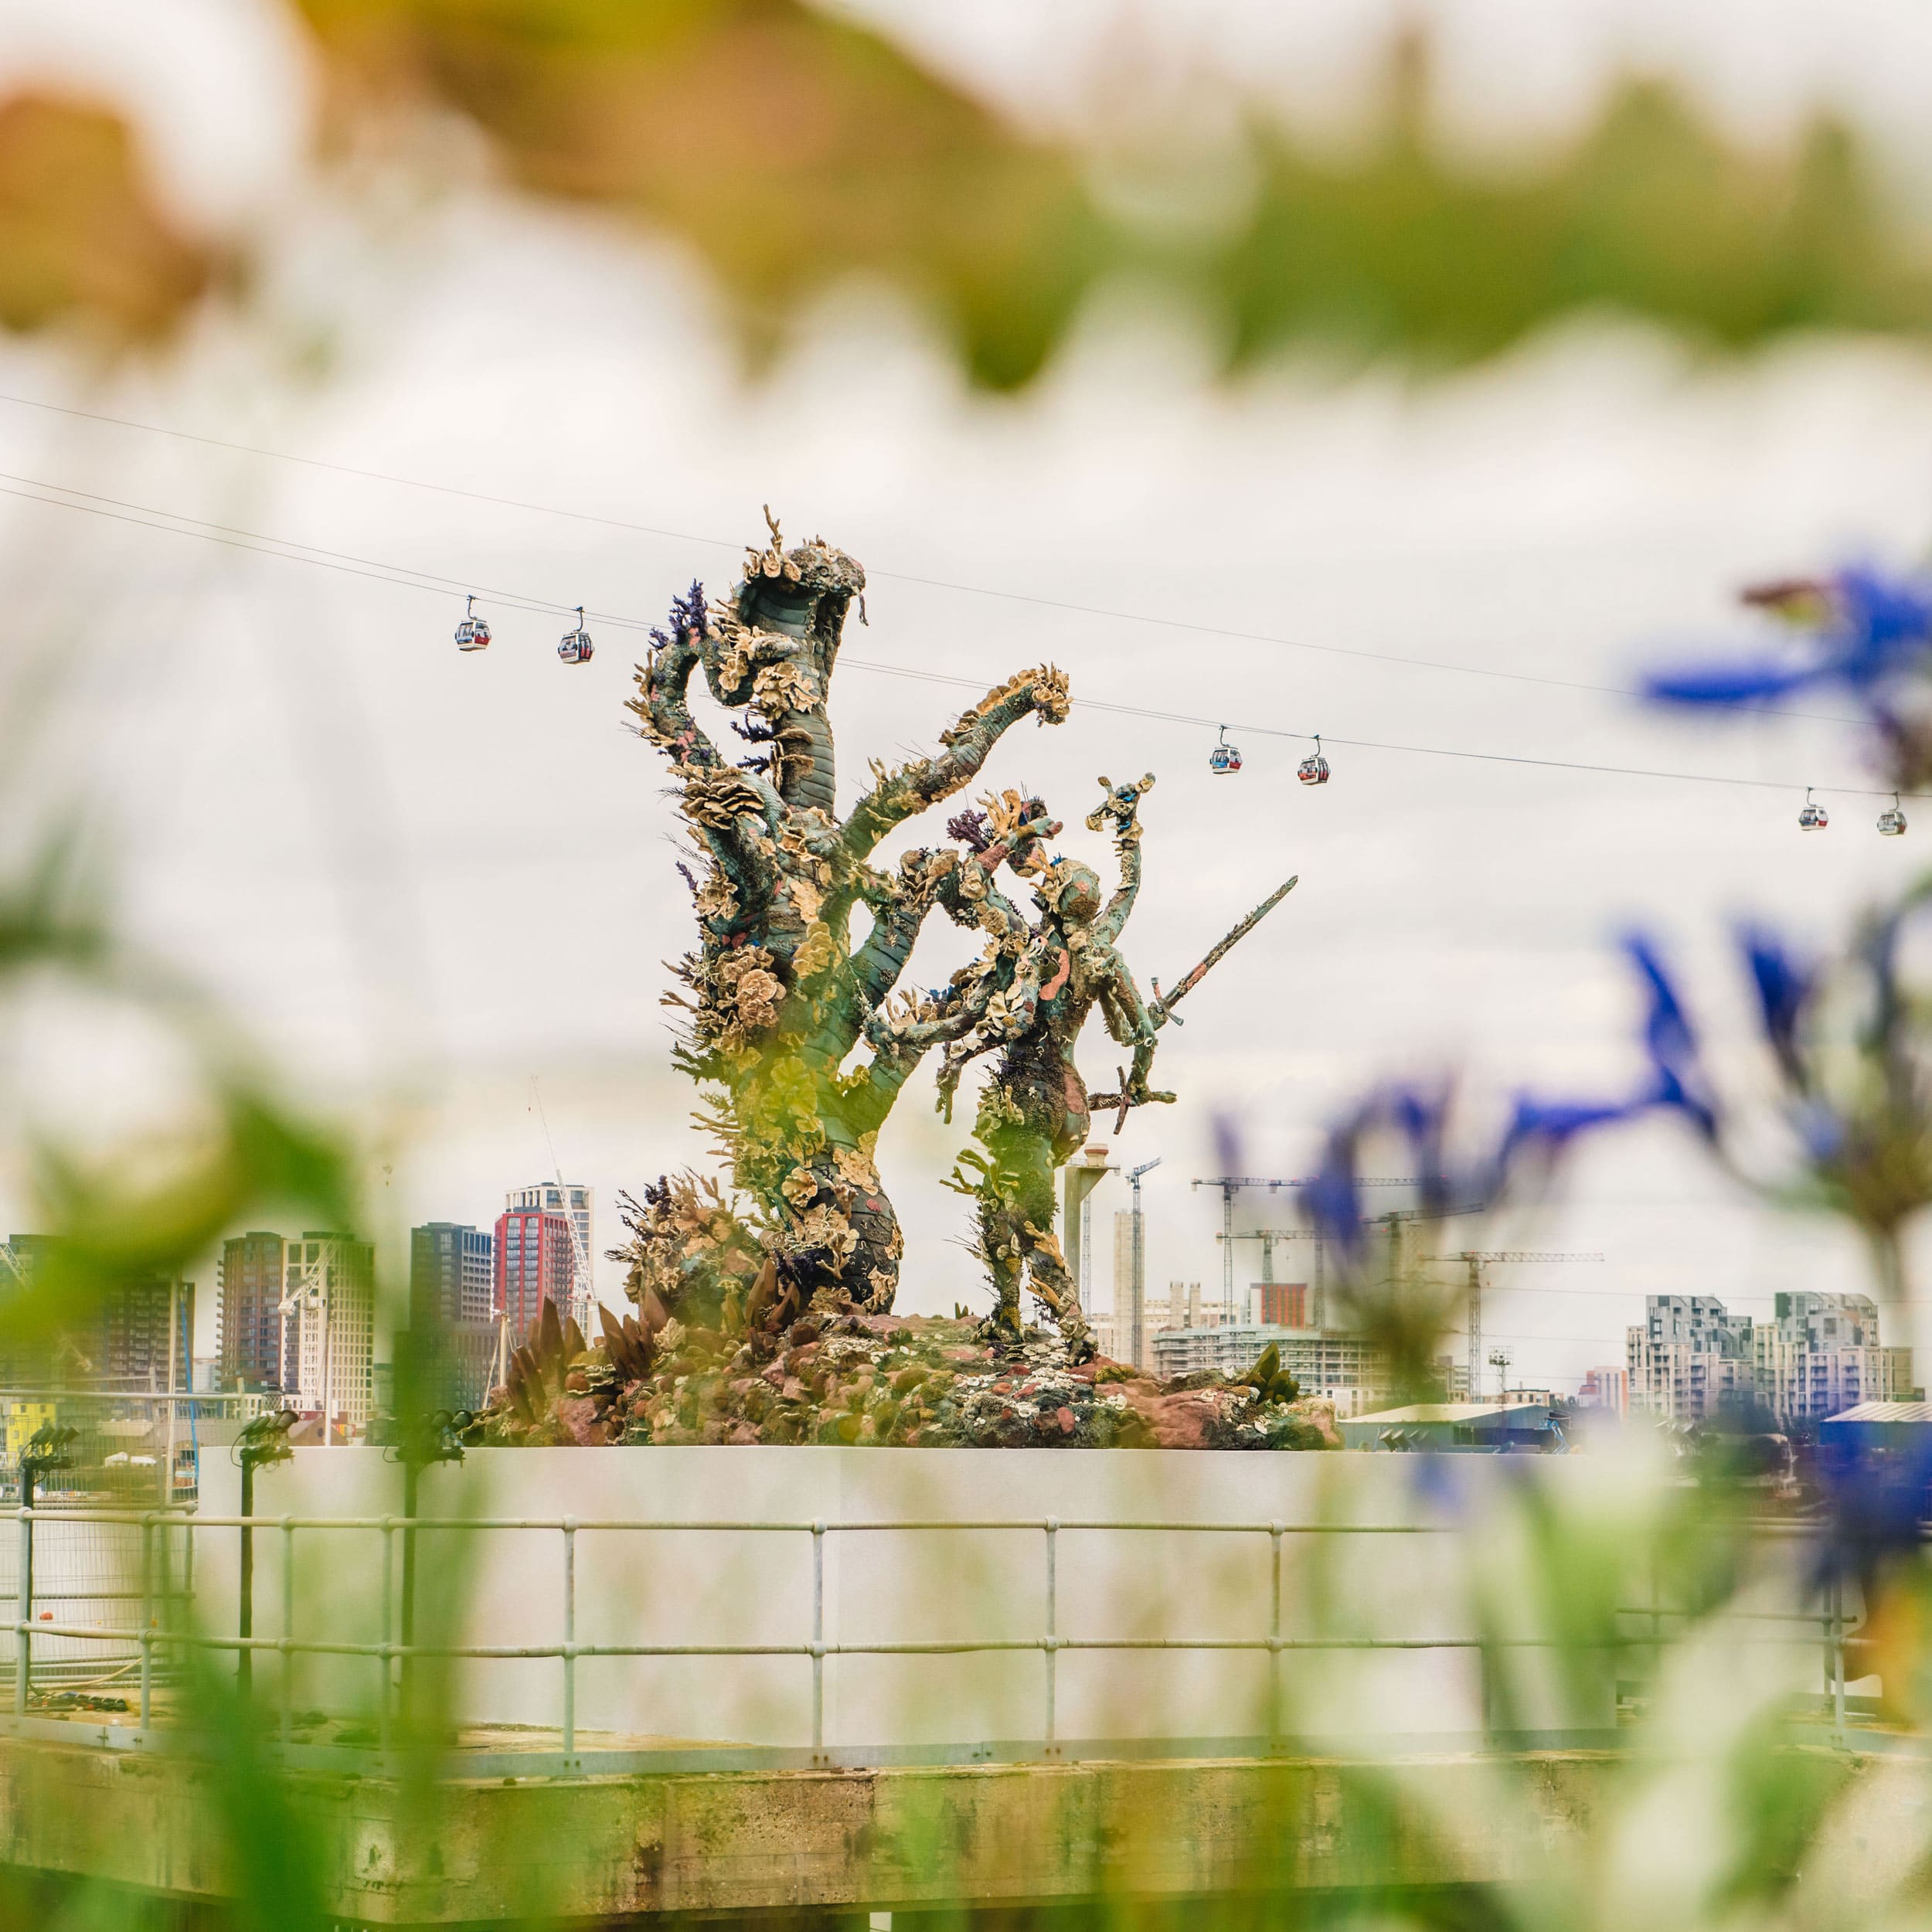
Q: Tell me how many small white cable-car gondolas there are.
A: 6